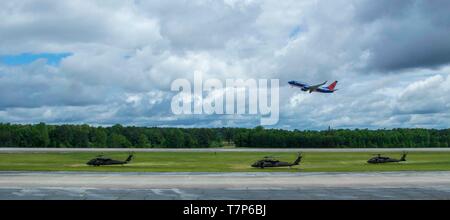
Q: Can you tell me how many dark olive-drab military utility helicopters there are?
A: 3